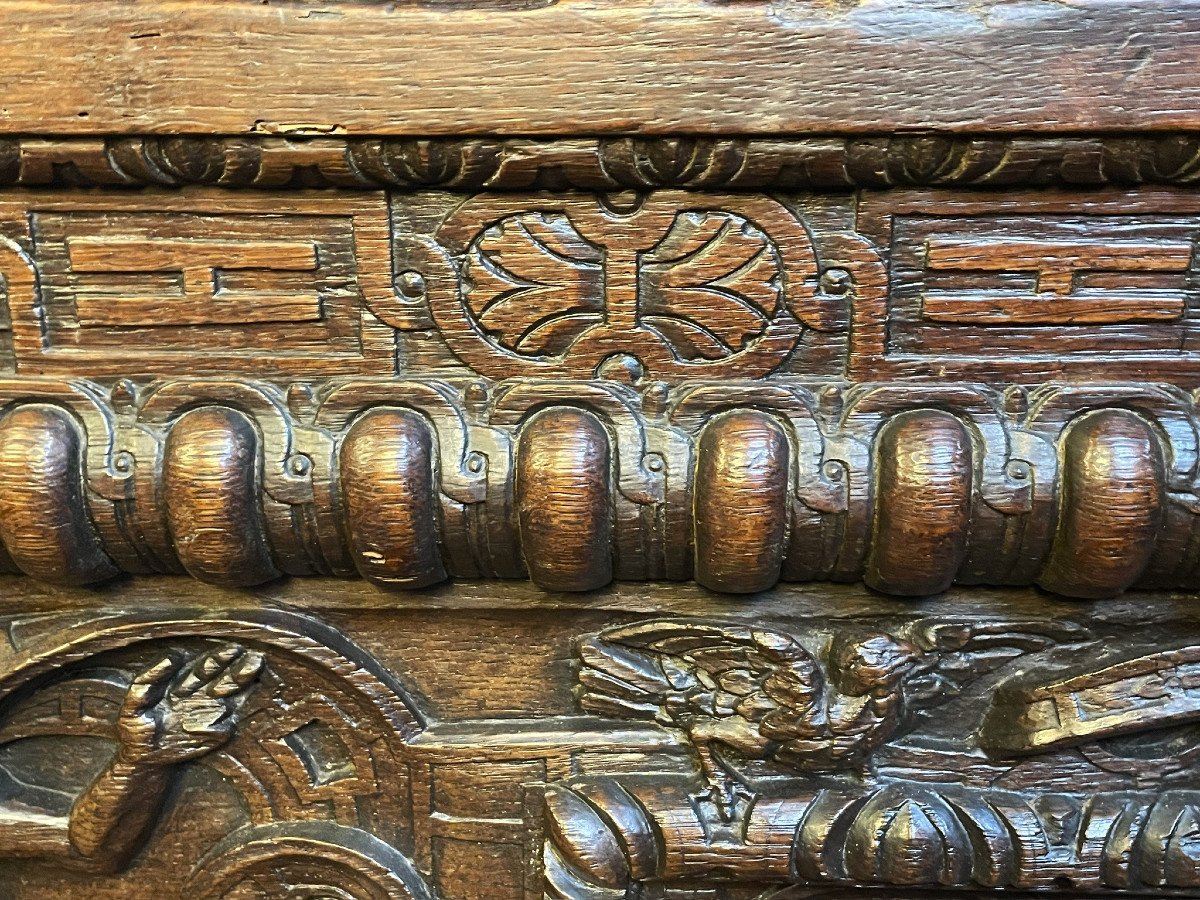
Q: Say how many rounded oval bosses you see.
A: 7